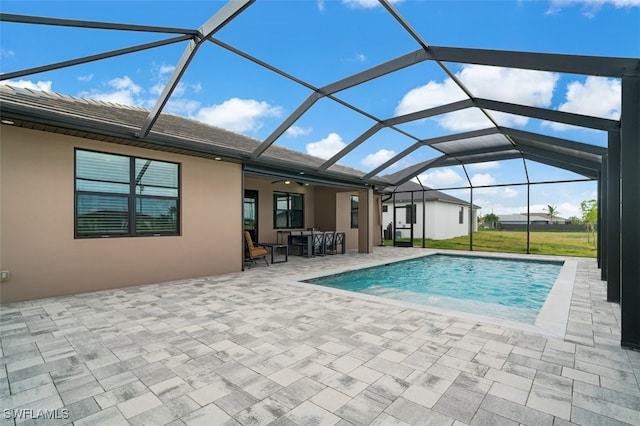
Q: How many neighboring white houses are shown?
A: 1